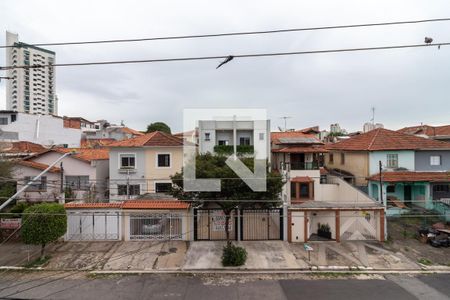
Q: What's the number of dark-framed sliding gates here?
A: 2